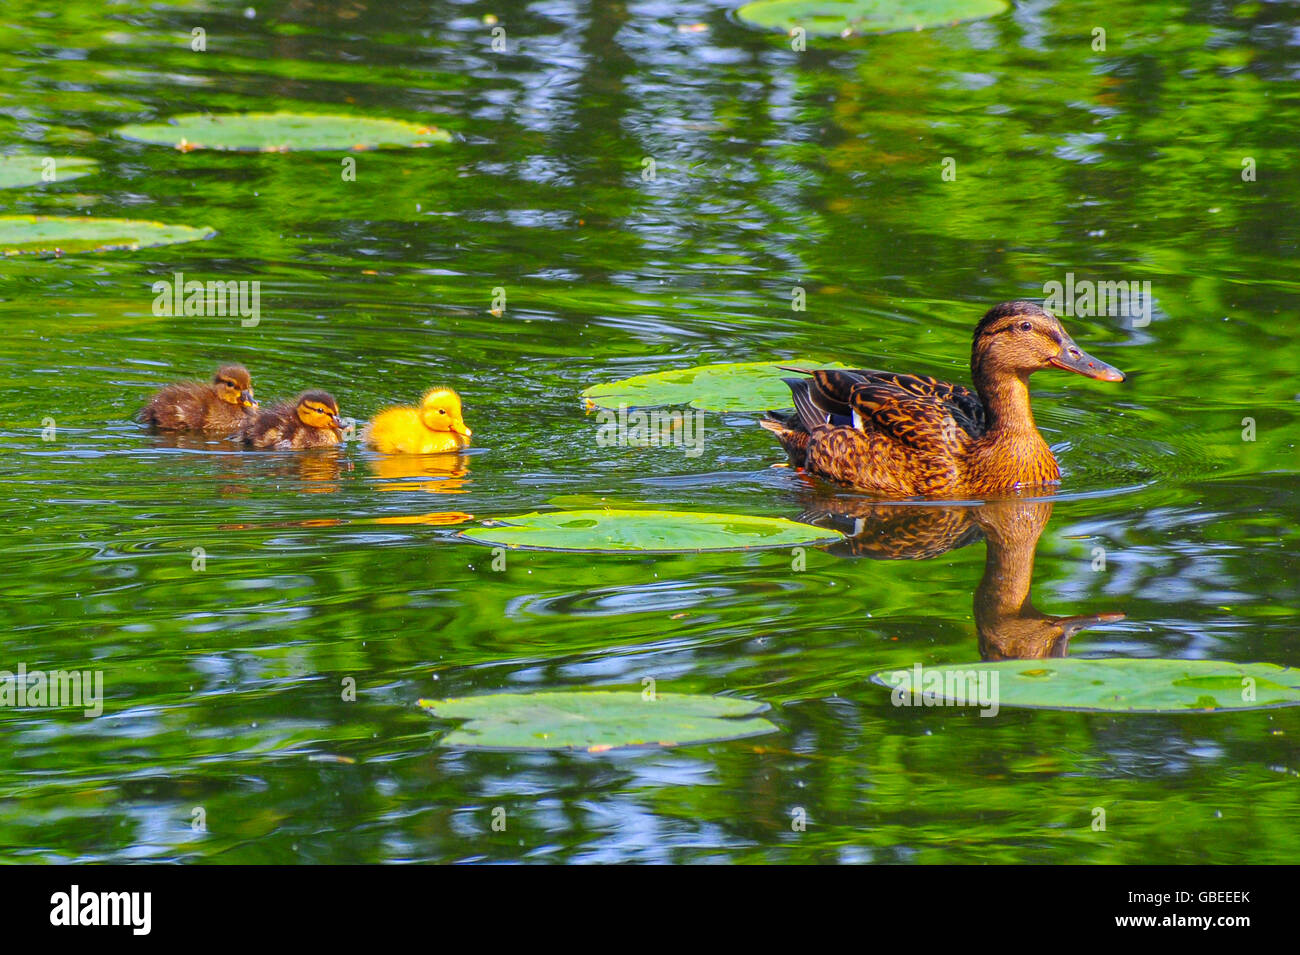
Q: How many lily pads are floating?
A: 8